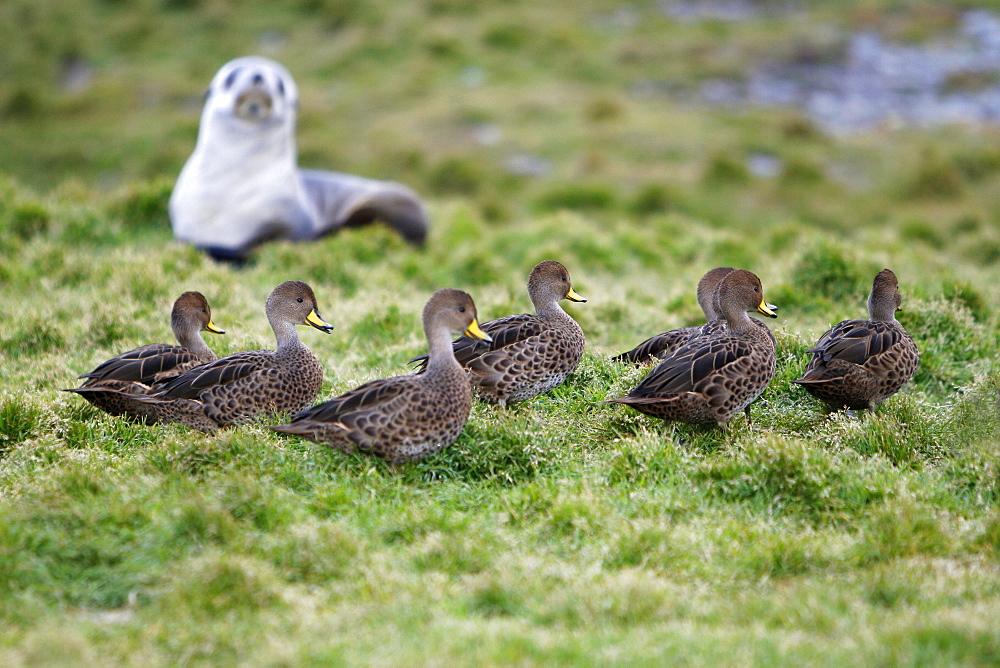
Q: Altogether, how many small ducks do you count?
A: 7